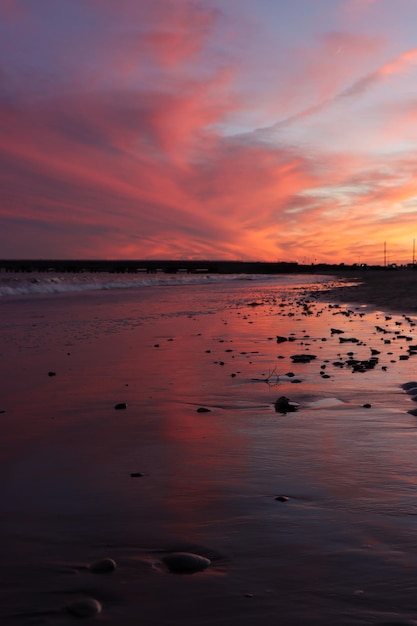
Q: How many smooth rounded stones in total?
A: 3